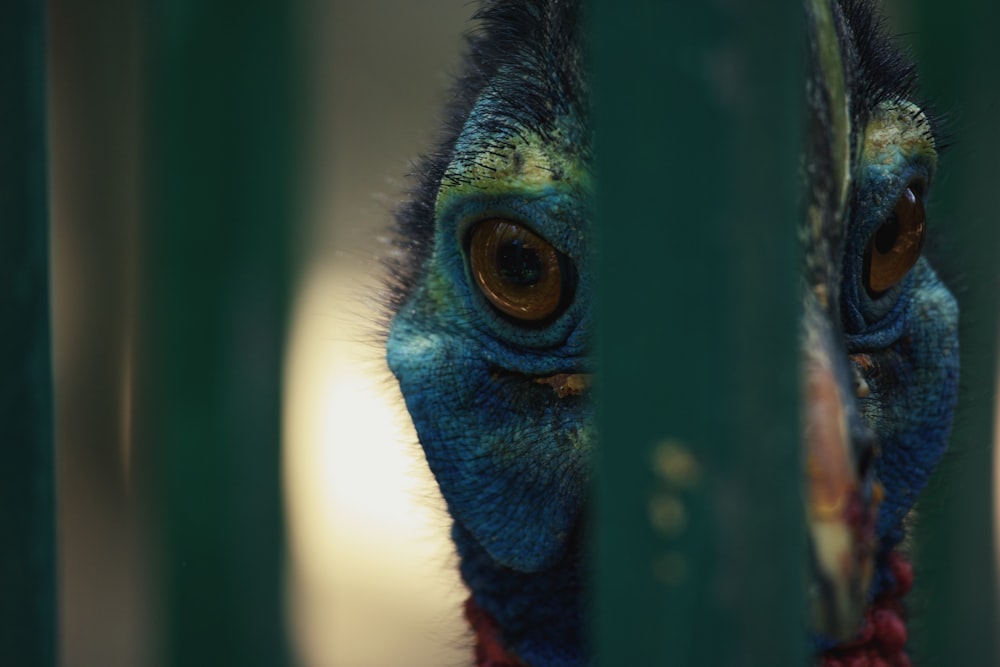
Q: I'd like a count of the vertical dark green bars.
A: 4